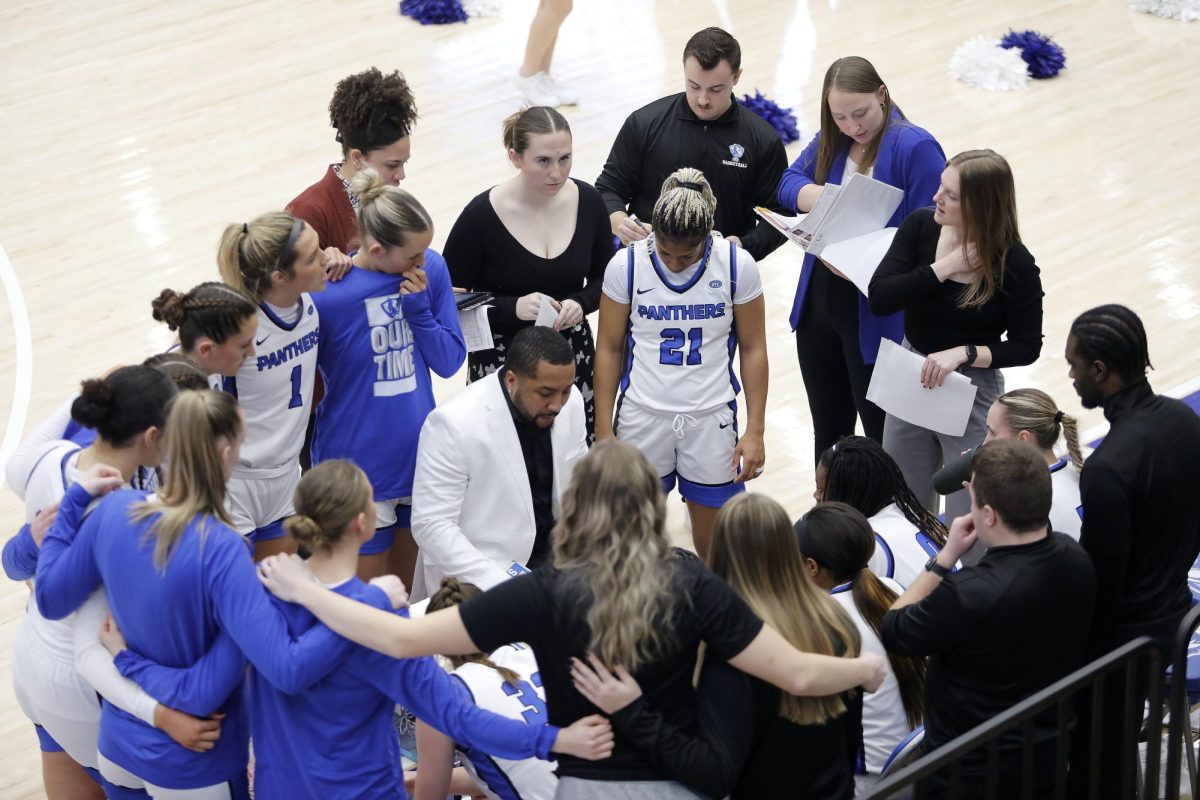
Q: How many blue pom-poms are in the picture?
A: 3